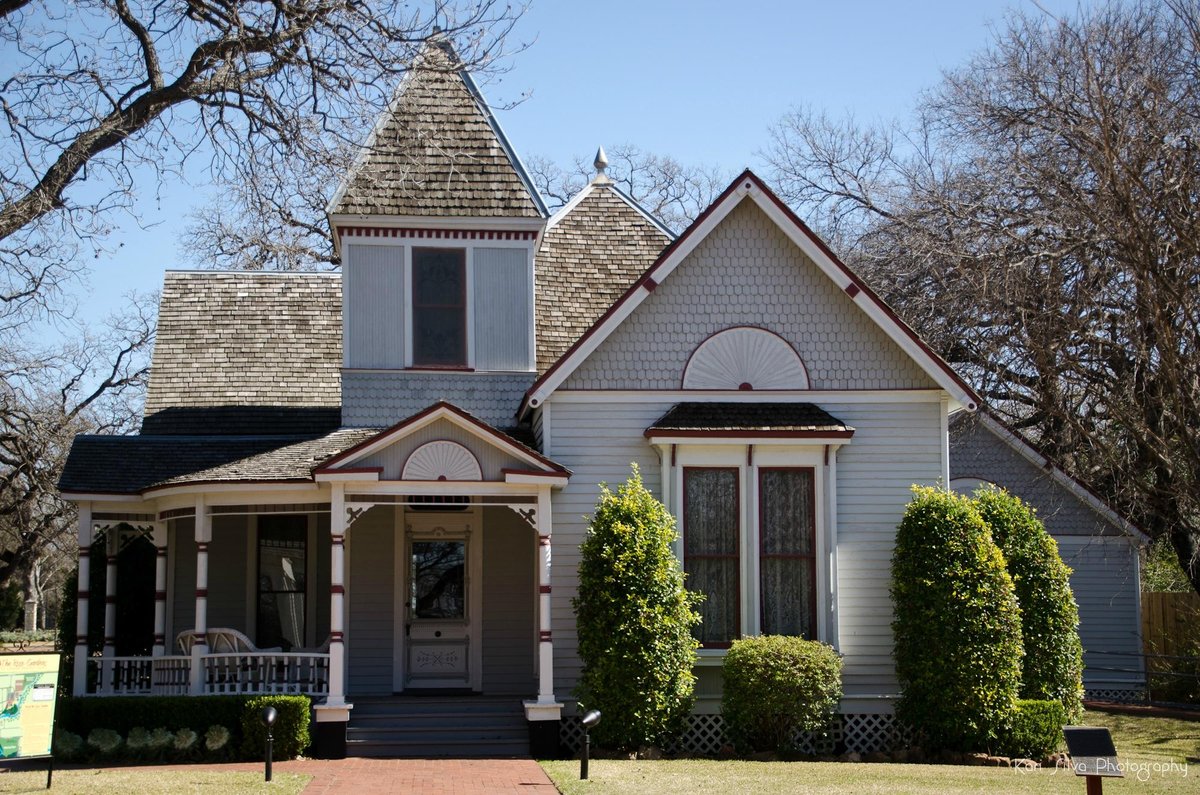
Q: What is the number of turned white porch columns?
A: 6